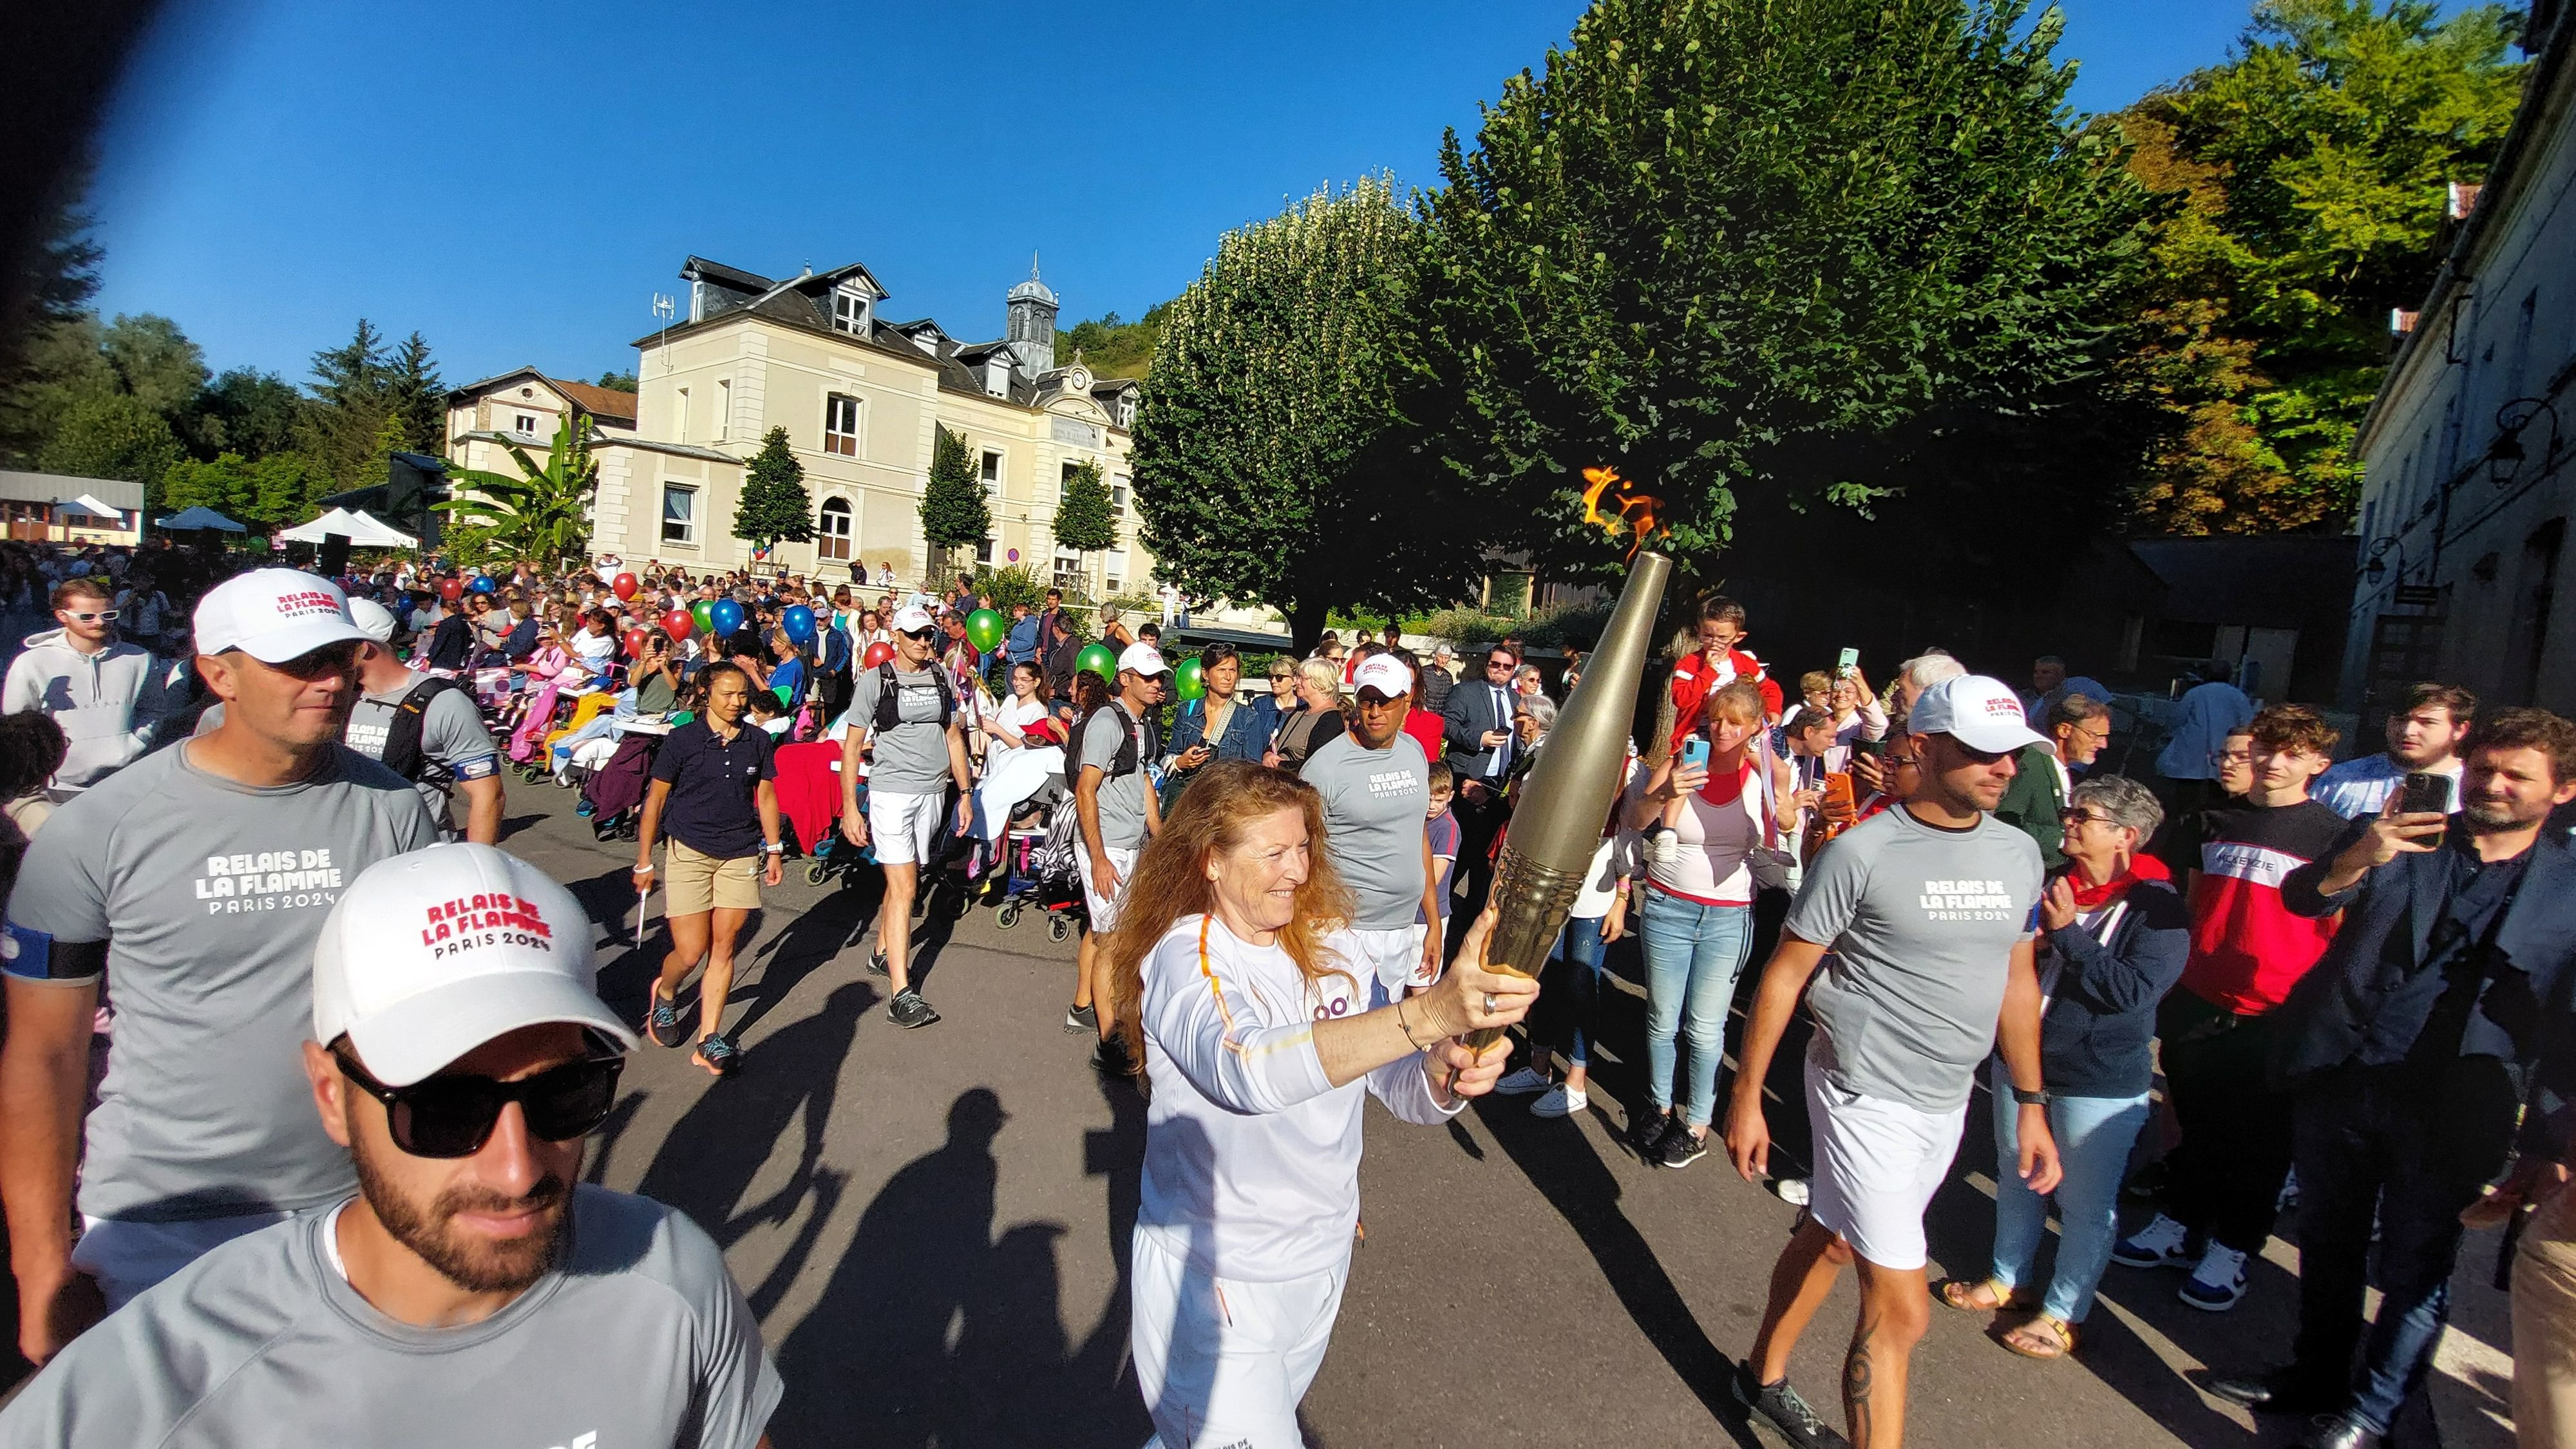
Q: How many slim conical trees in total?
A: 3